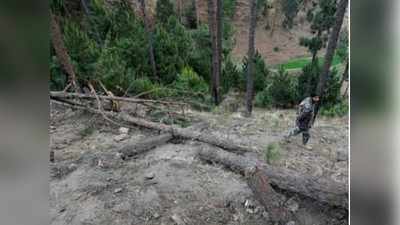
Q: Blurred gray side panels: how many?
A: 2